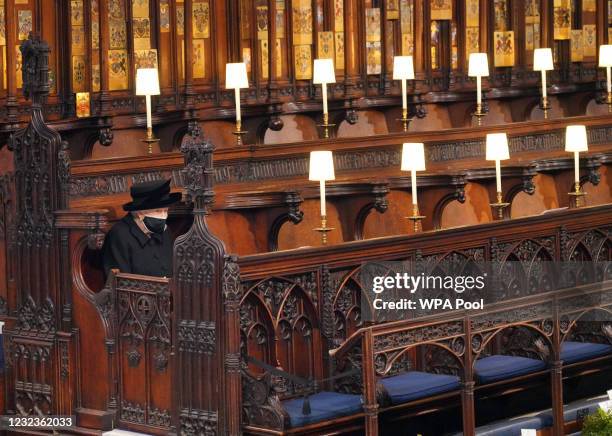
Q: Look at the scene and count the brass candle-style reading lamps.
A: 11